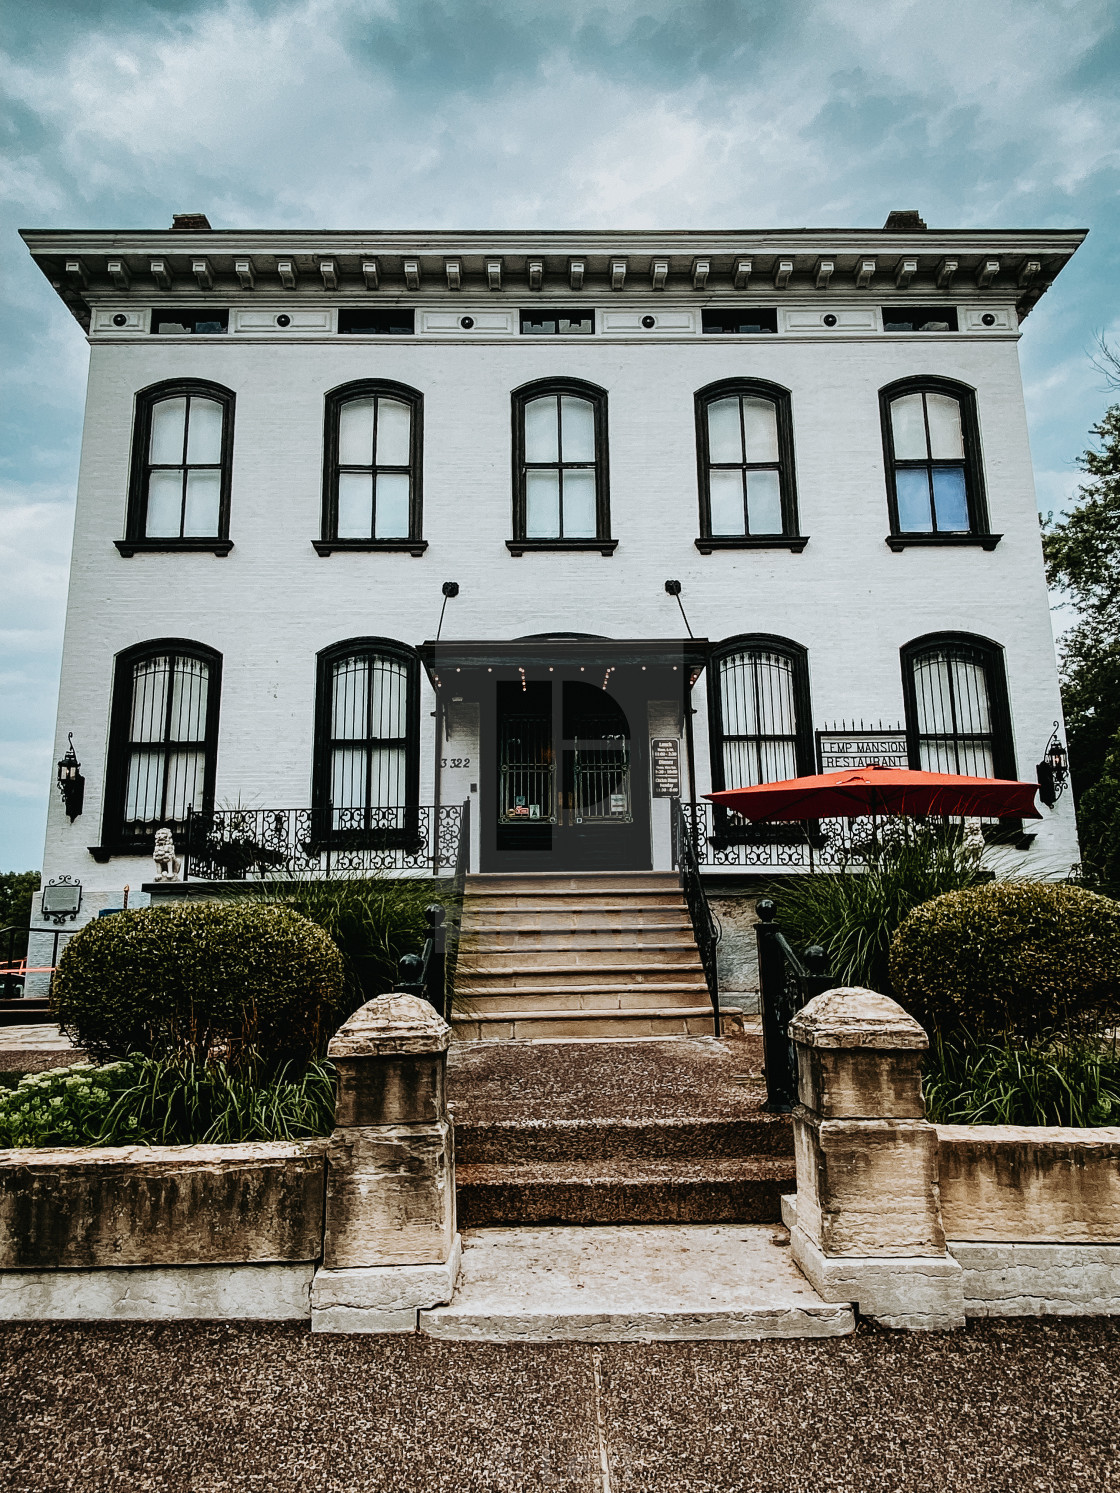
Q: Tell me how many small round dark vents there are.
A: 6